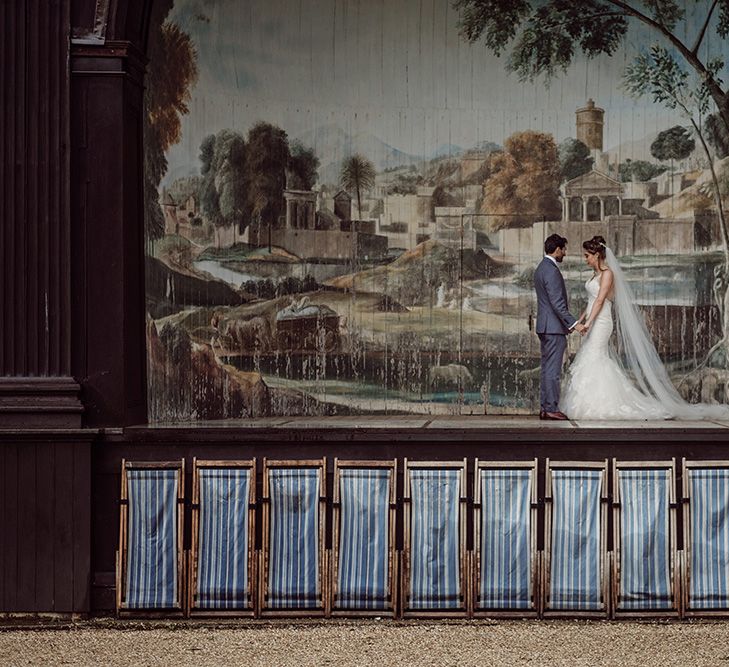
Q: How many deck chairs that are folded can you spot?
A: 9